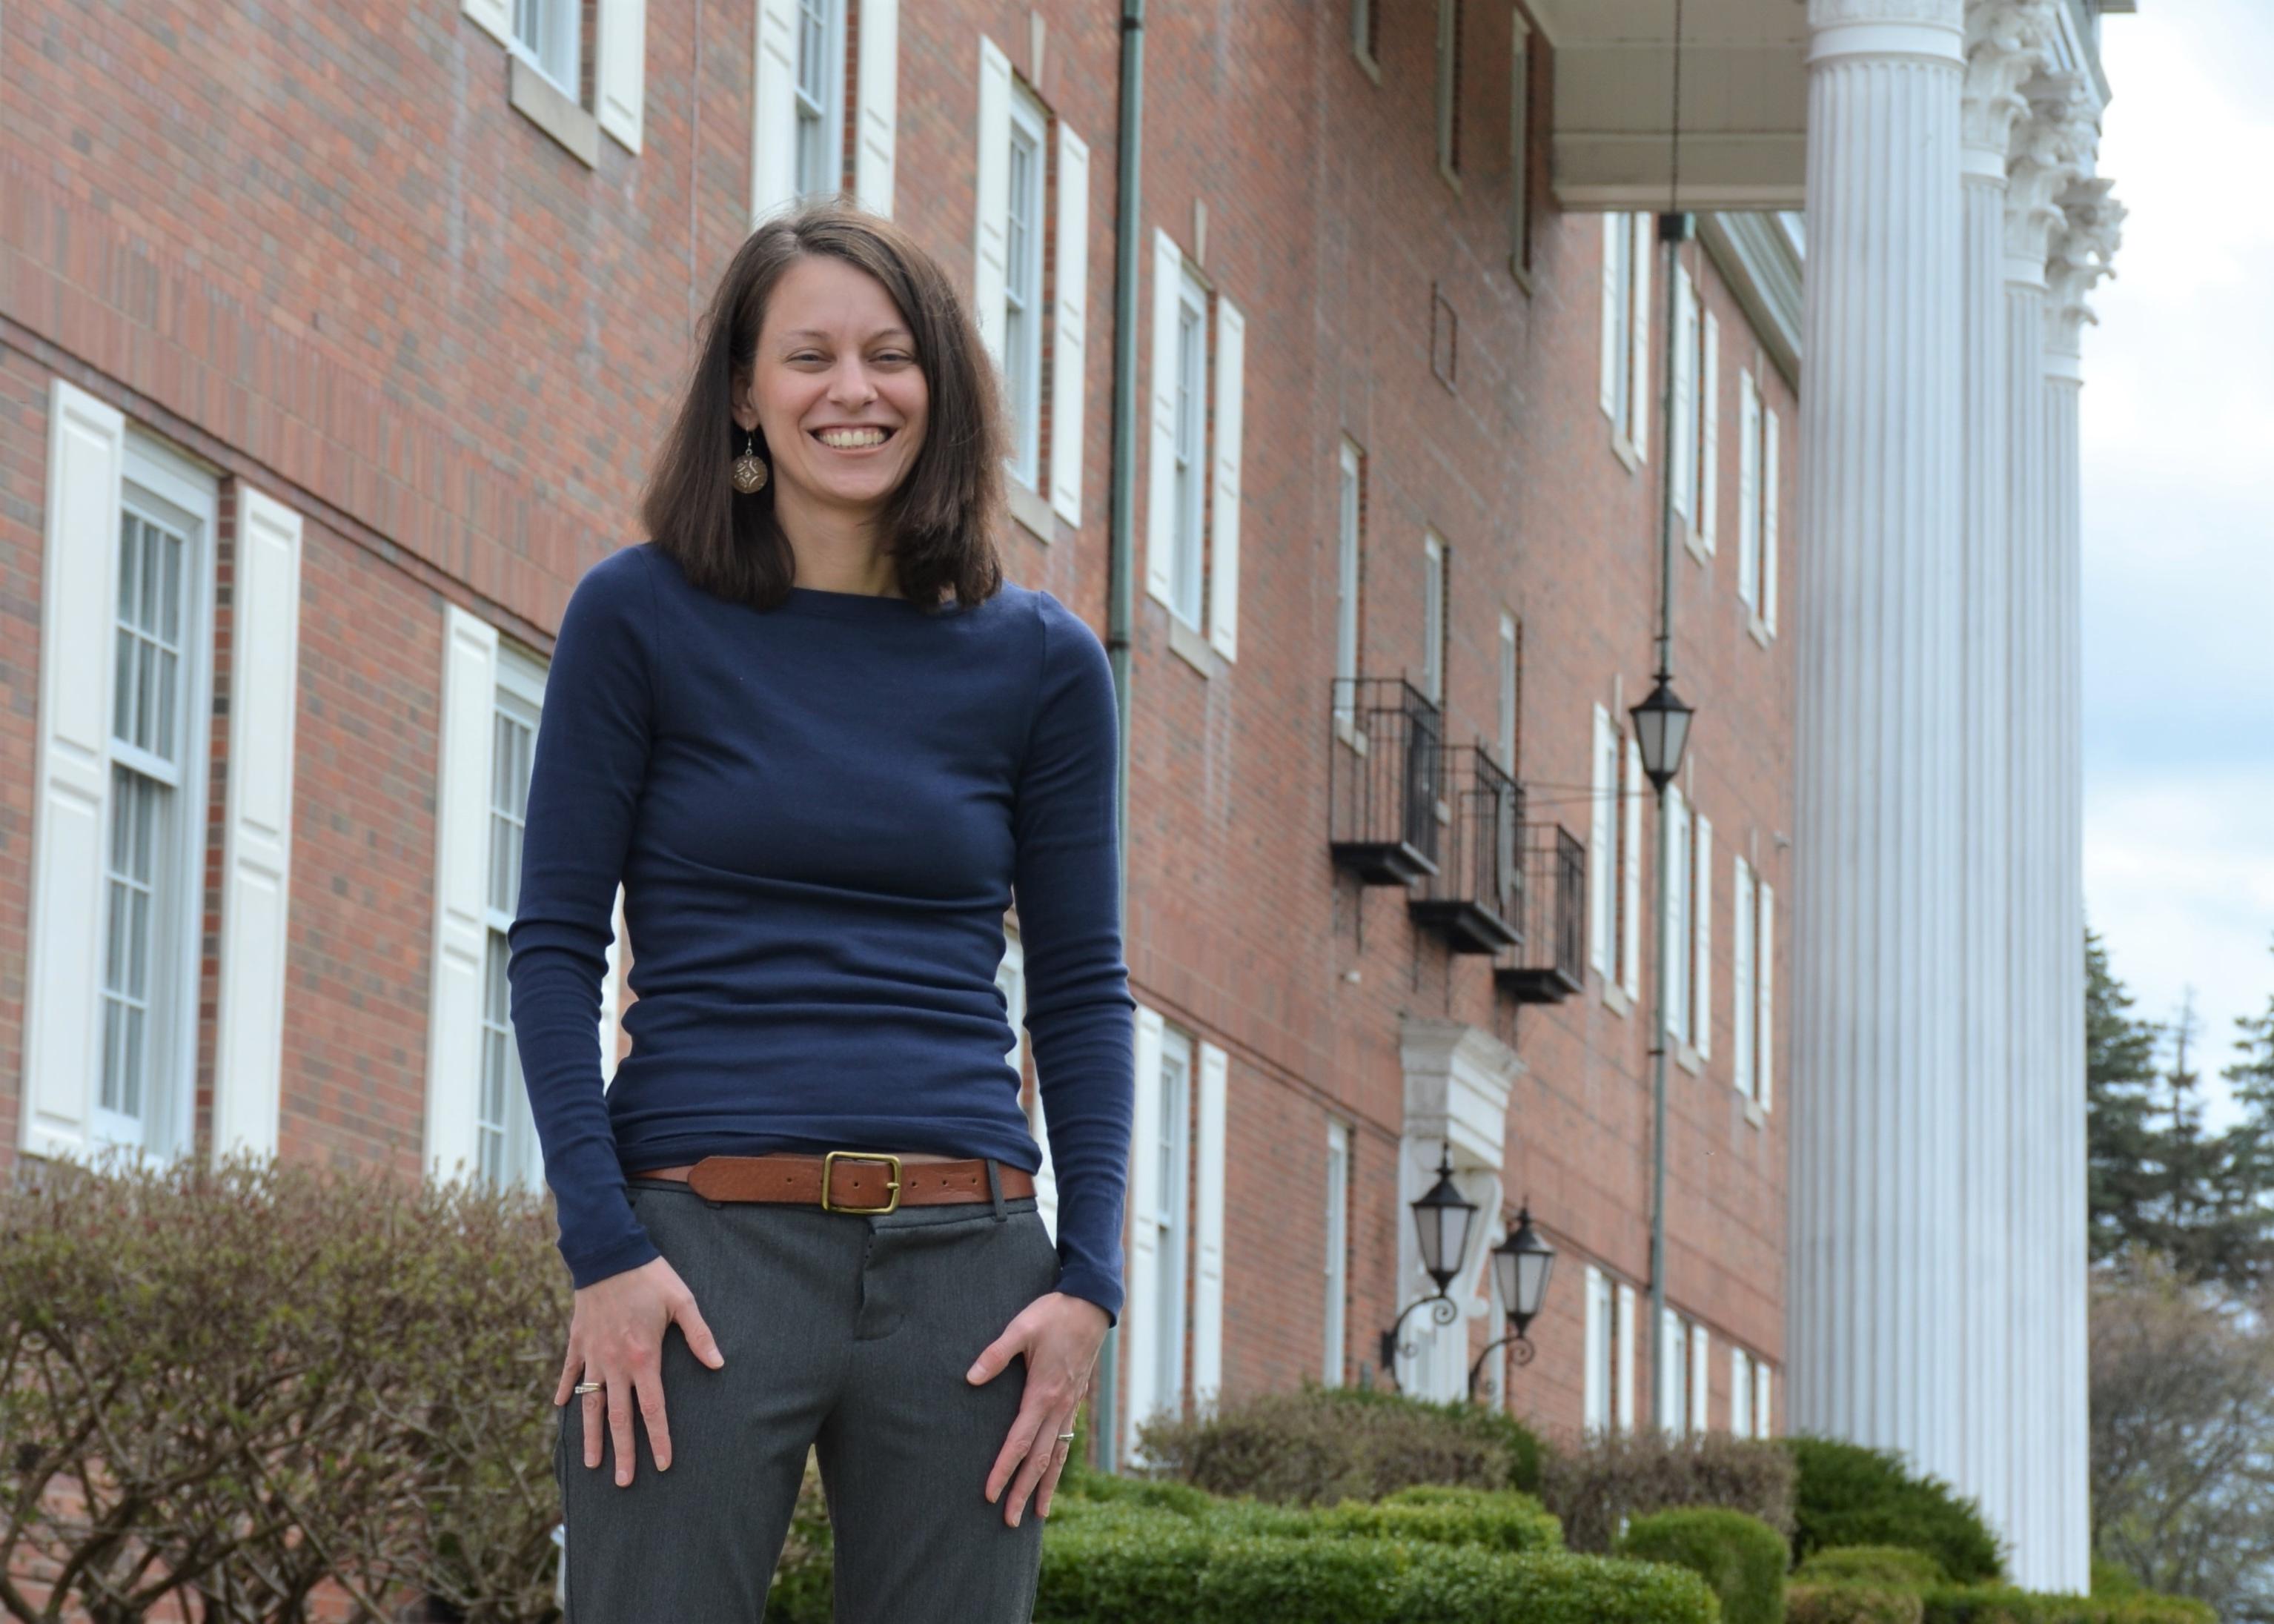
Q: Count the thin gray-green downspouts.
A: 2